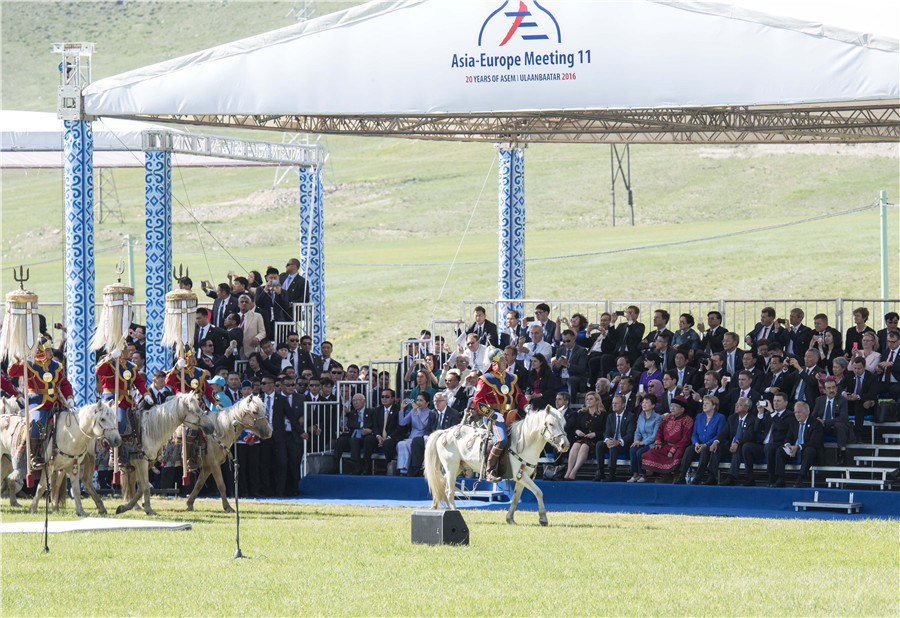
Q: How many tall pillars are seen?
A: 4